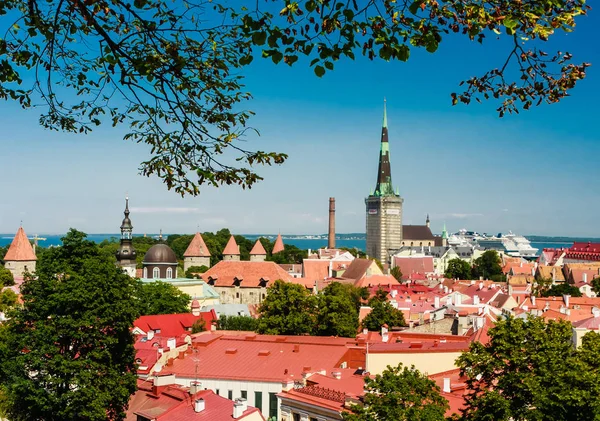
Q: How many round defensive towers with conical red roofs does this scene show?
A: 5